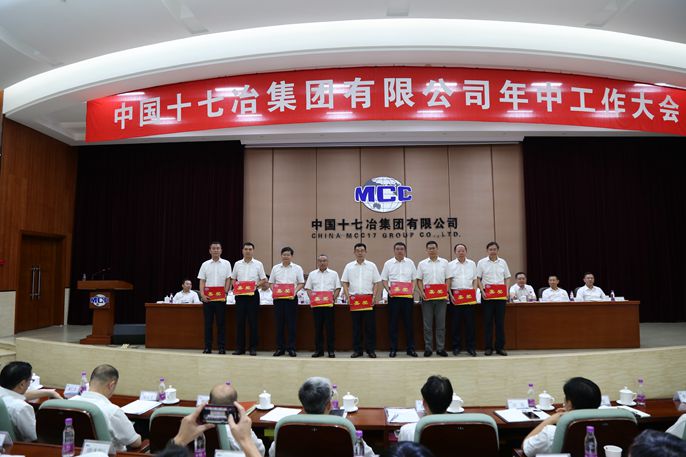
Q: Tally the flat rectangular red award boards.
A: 9